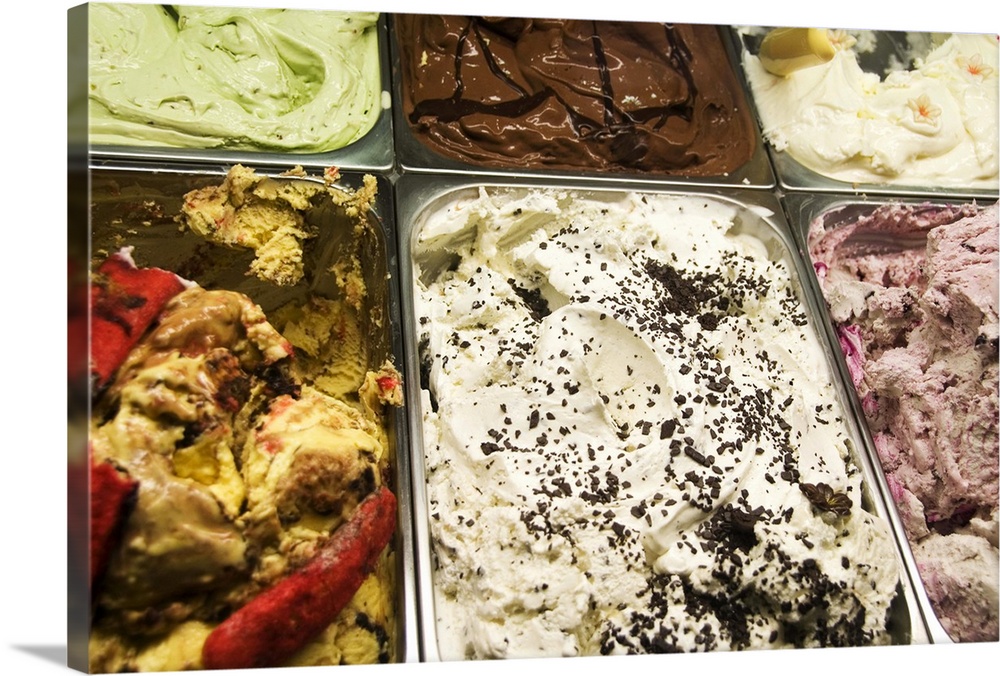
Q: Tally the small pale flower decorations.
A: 3